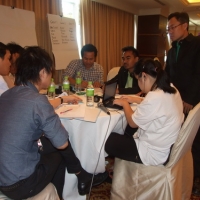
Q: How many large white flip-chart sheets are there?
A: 2